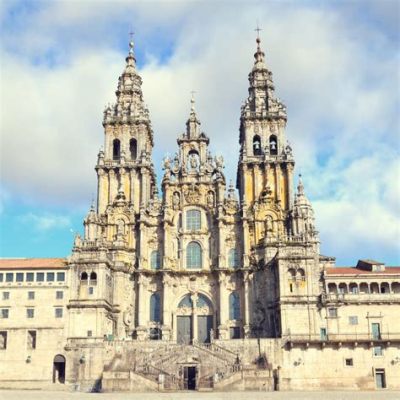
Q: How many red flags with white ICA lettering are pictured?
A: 0